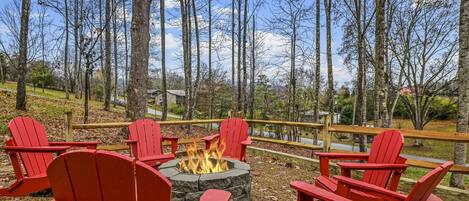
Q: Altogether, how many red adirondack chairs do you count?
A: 6